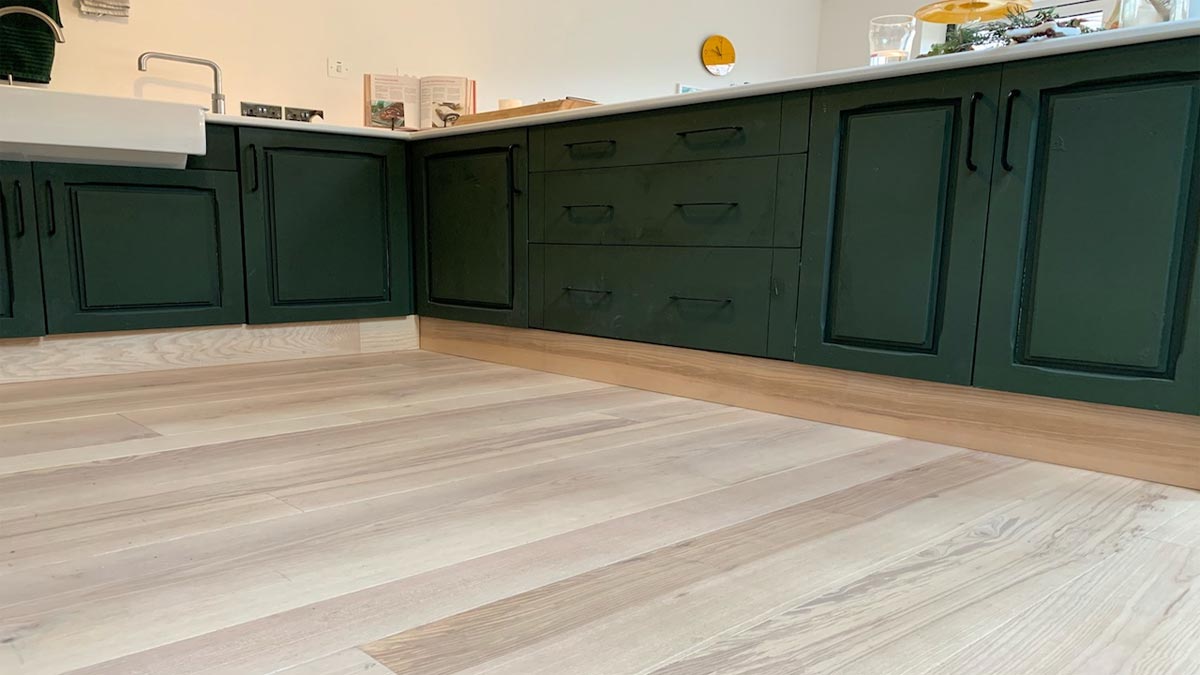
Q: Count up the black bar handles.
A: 12